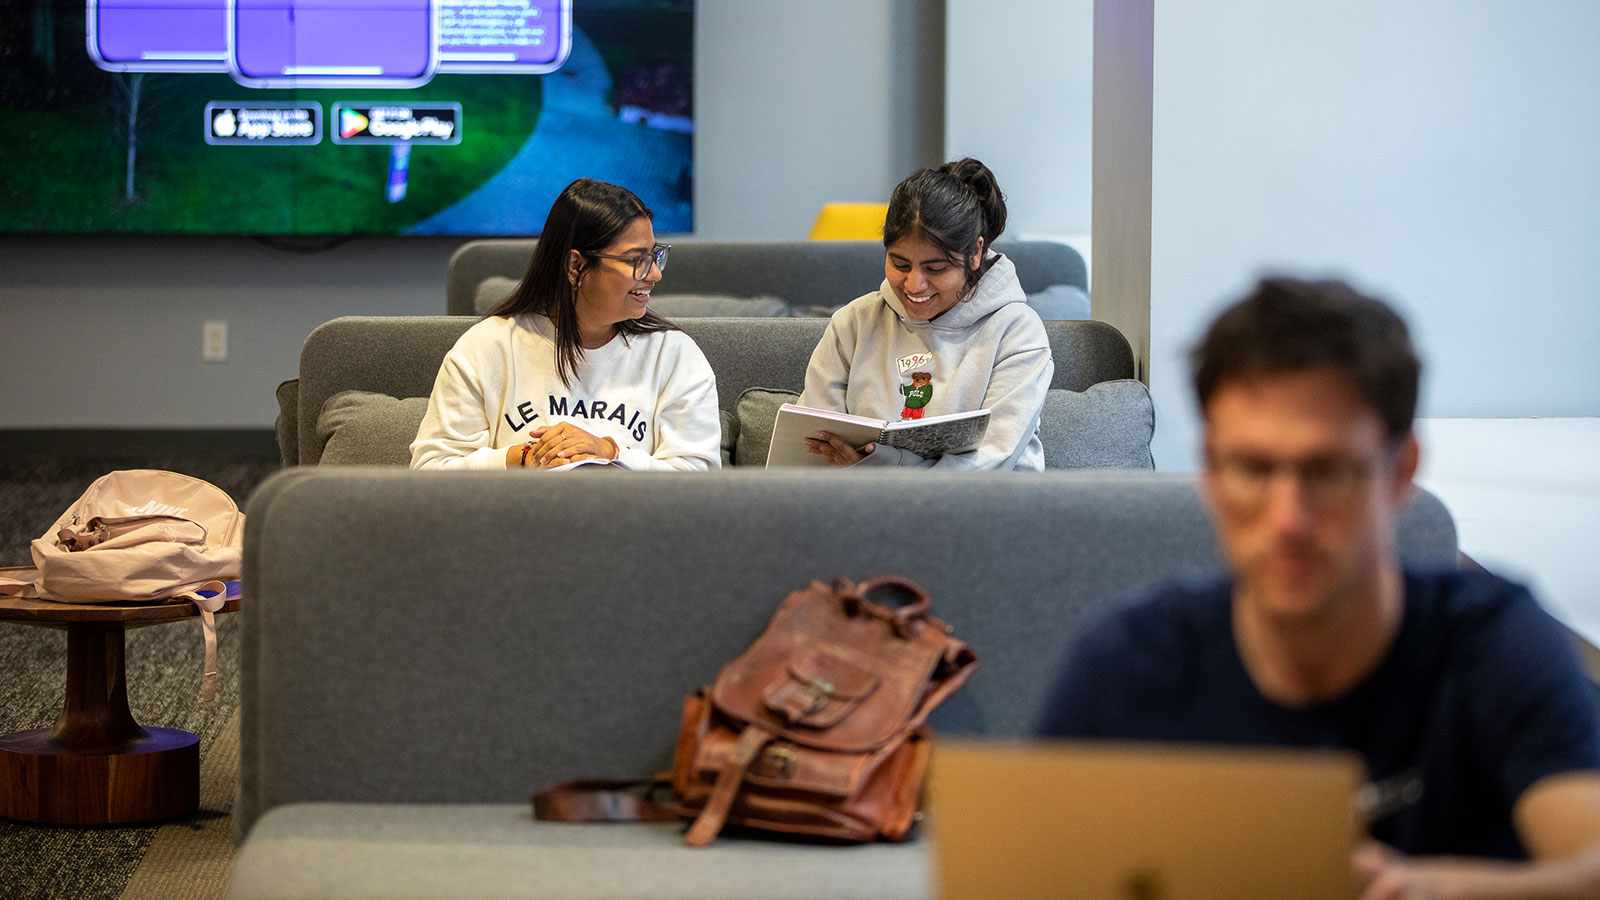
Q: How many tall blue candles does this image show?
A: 0